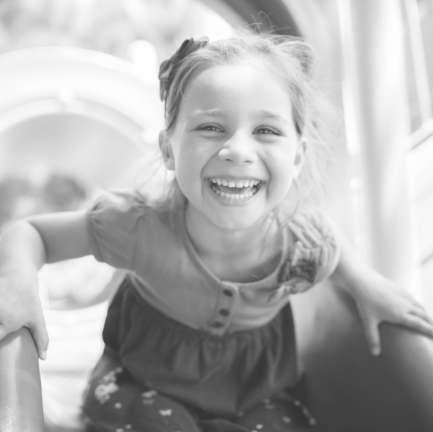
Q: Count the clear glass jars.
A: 0